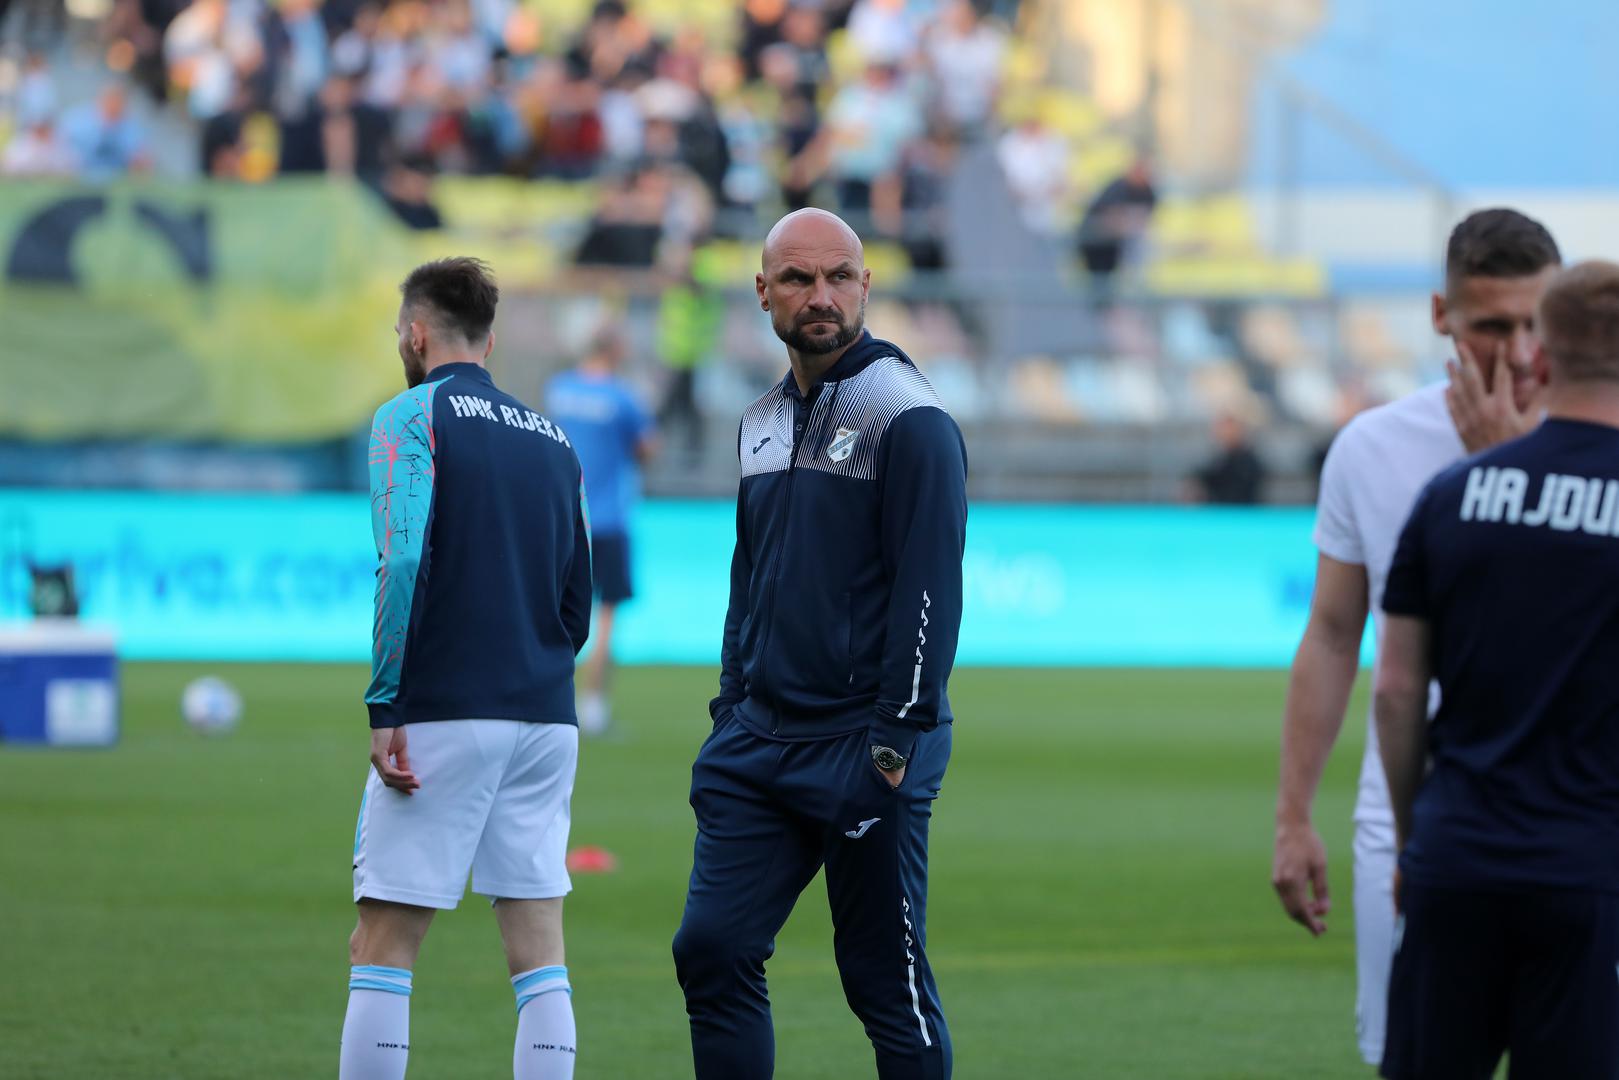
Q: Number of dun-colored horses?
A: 0